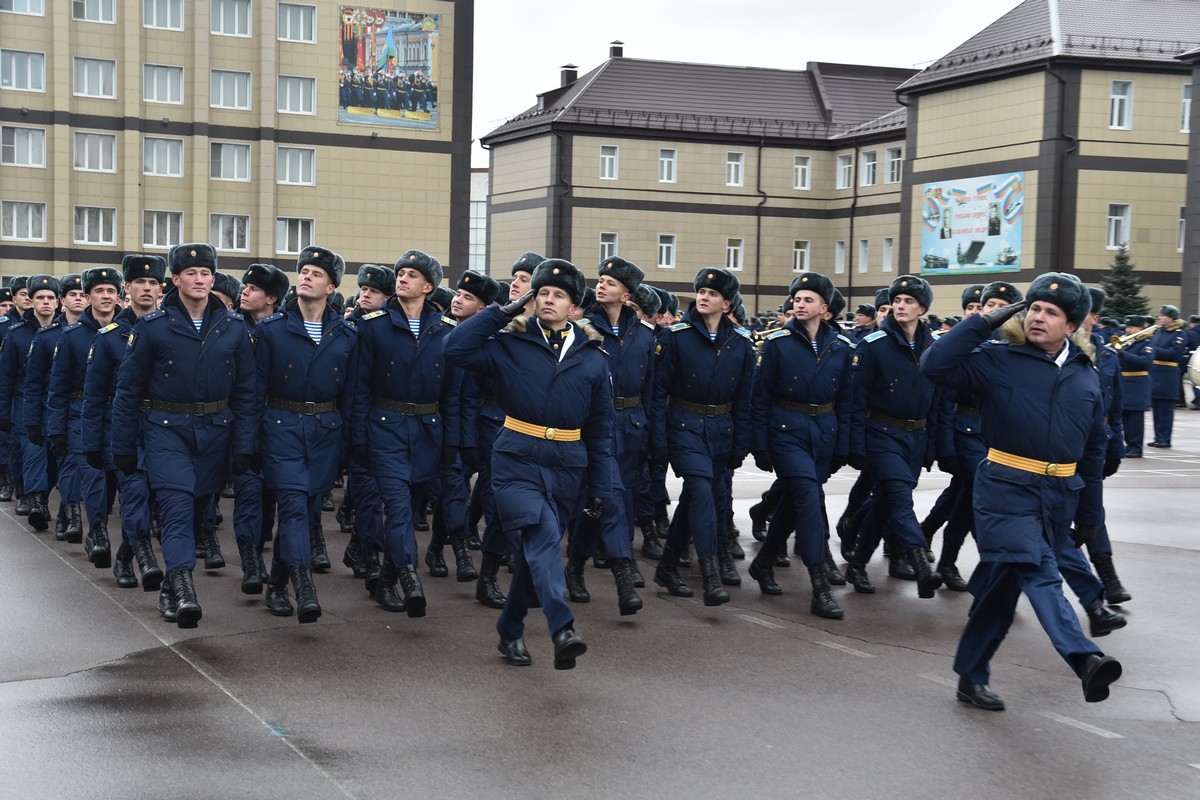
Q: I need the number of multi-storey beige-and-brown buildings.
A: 3